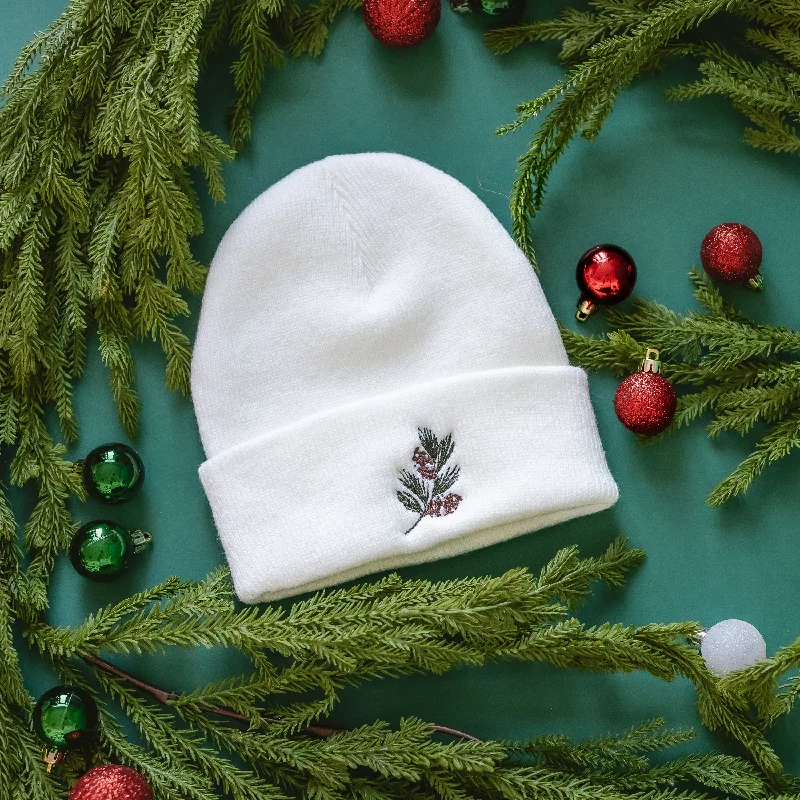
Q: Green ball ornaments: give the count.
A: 4